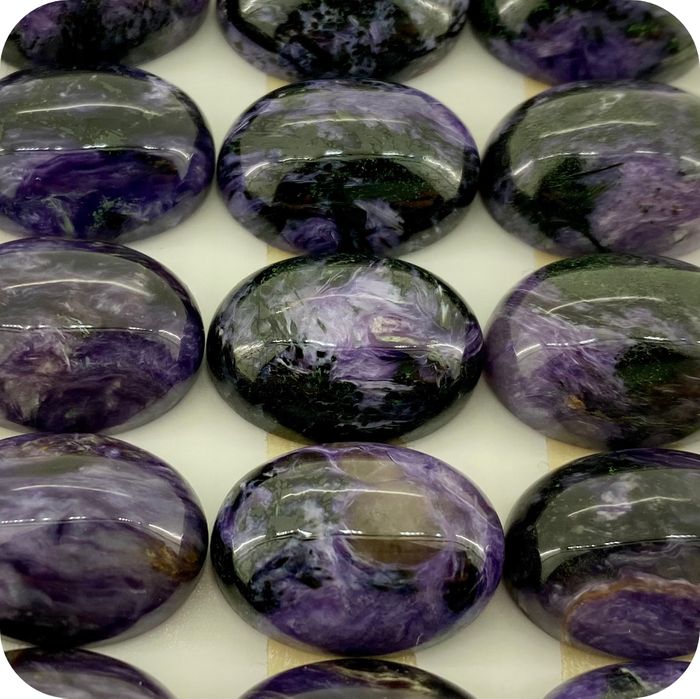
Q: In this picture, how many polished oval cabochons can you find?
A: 15